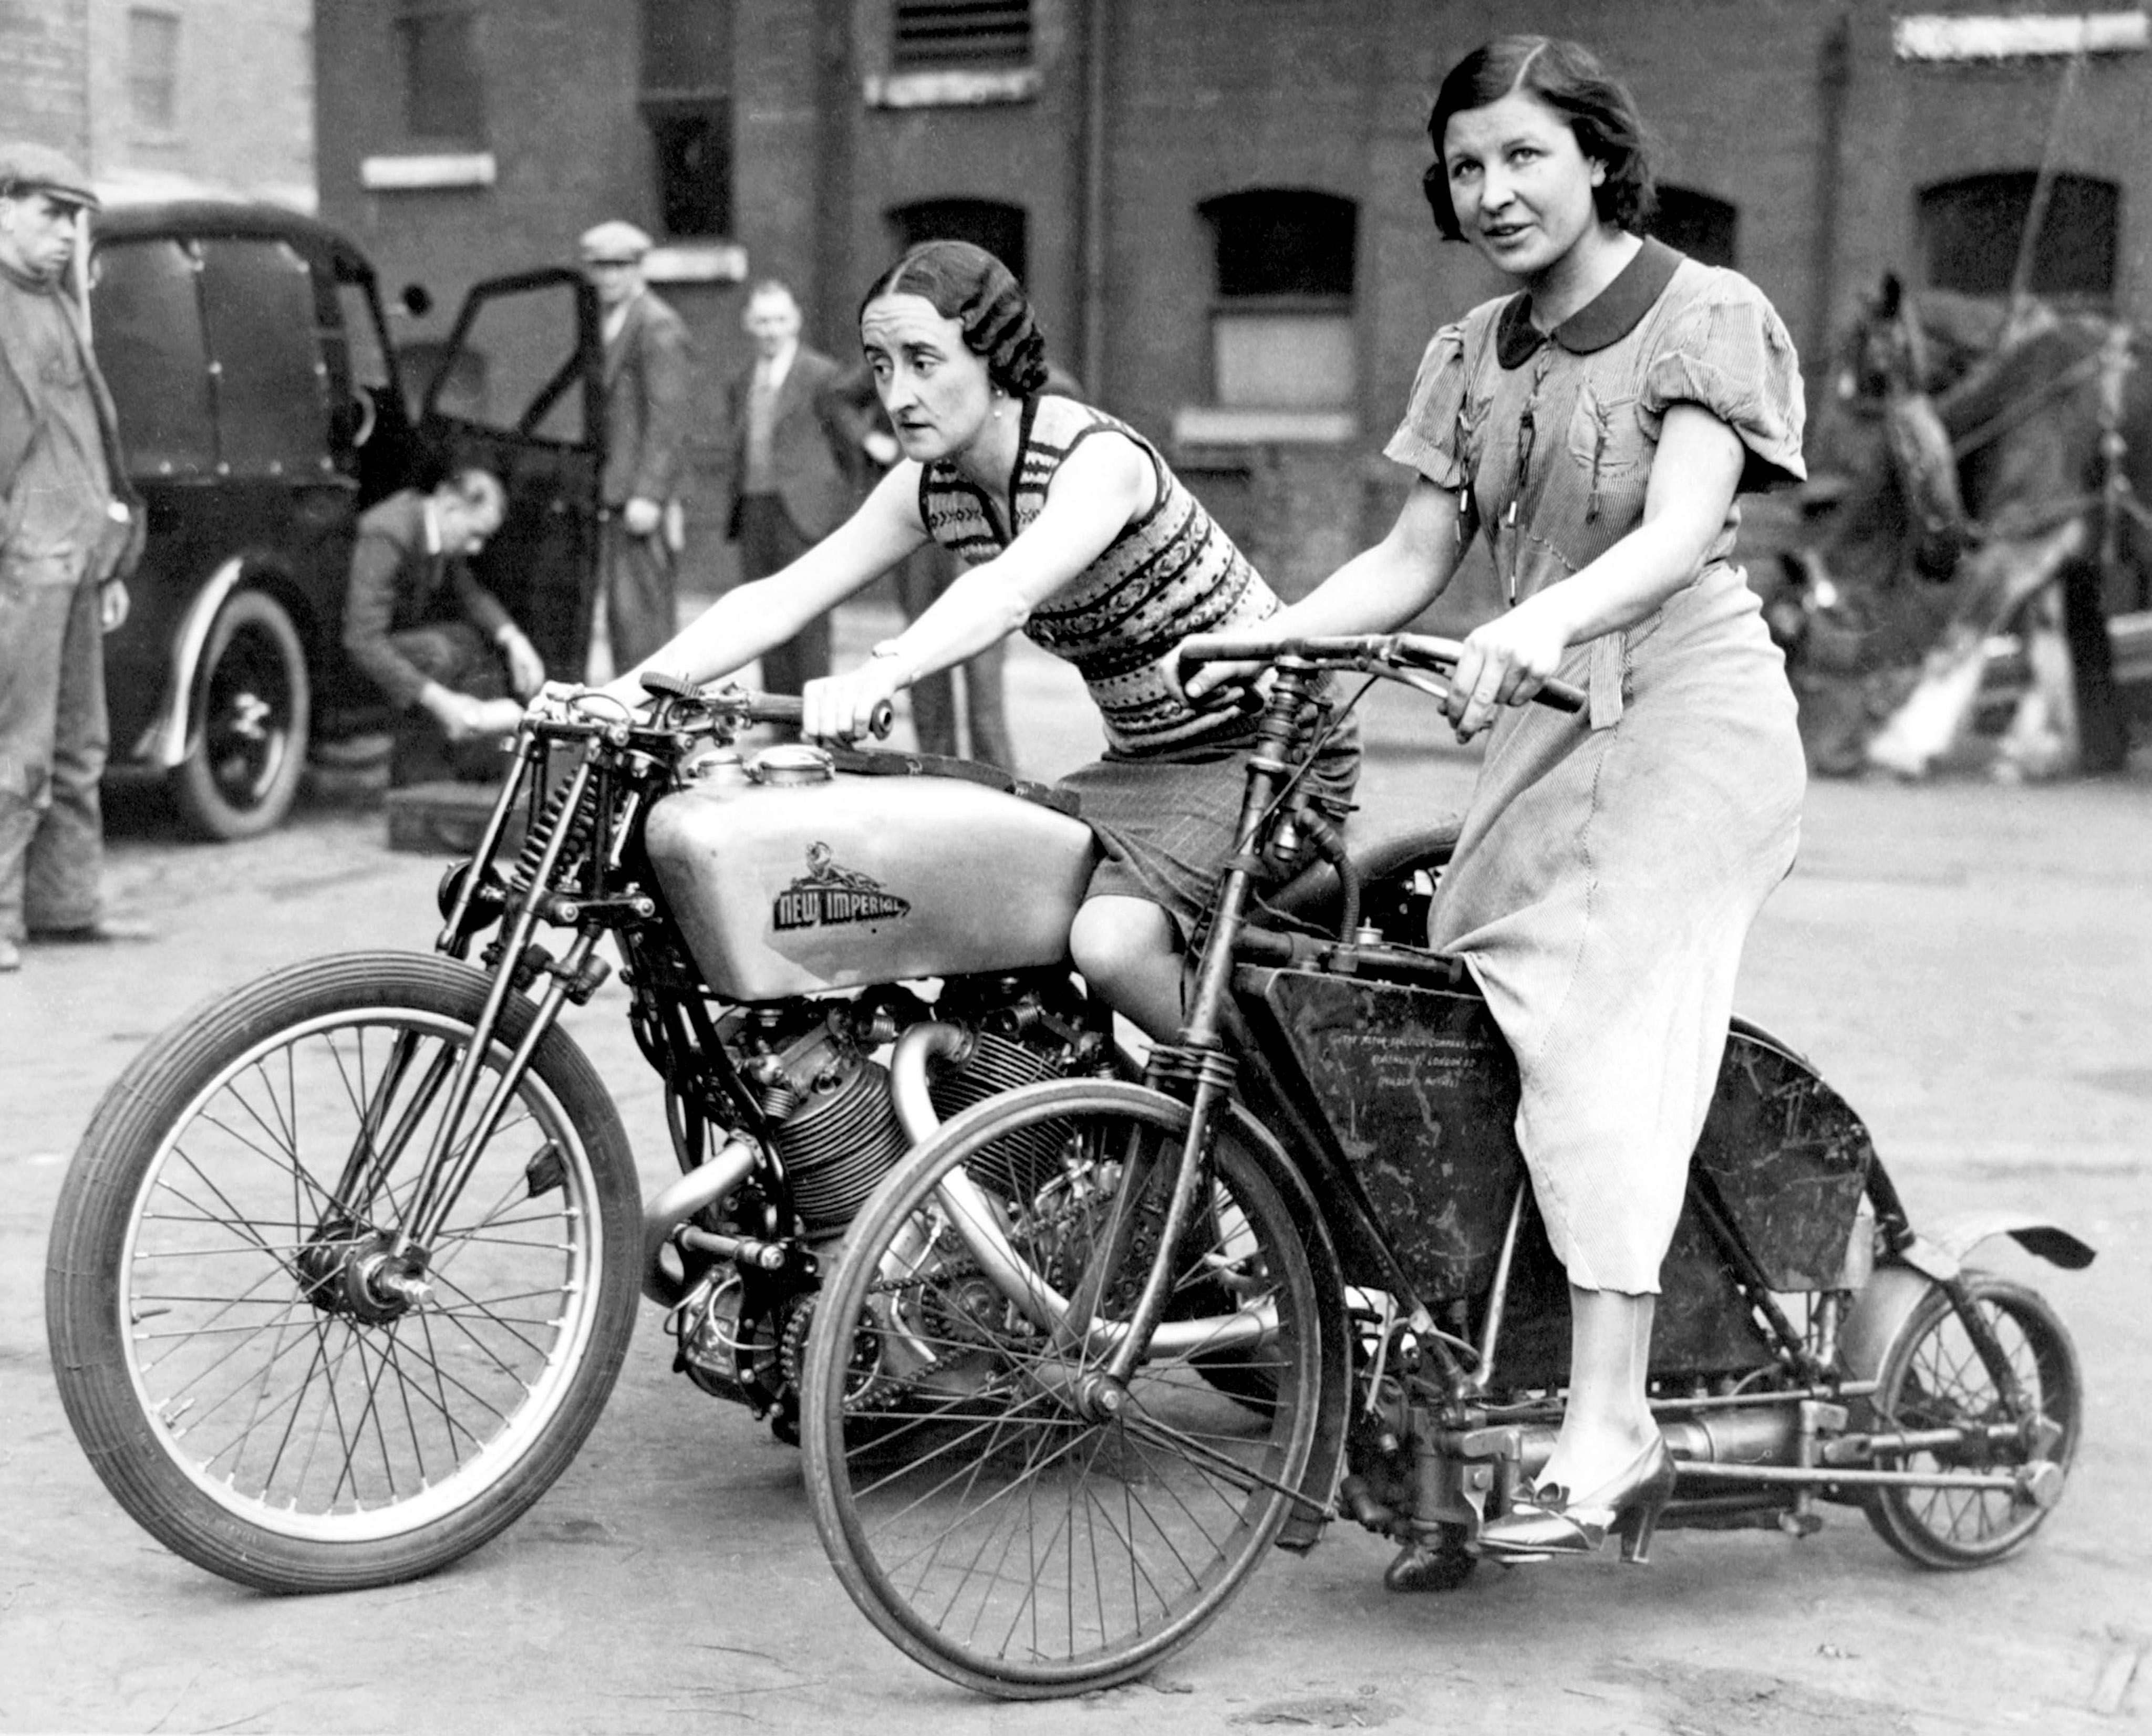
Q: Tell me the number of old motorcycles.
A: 2